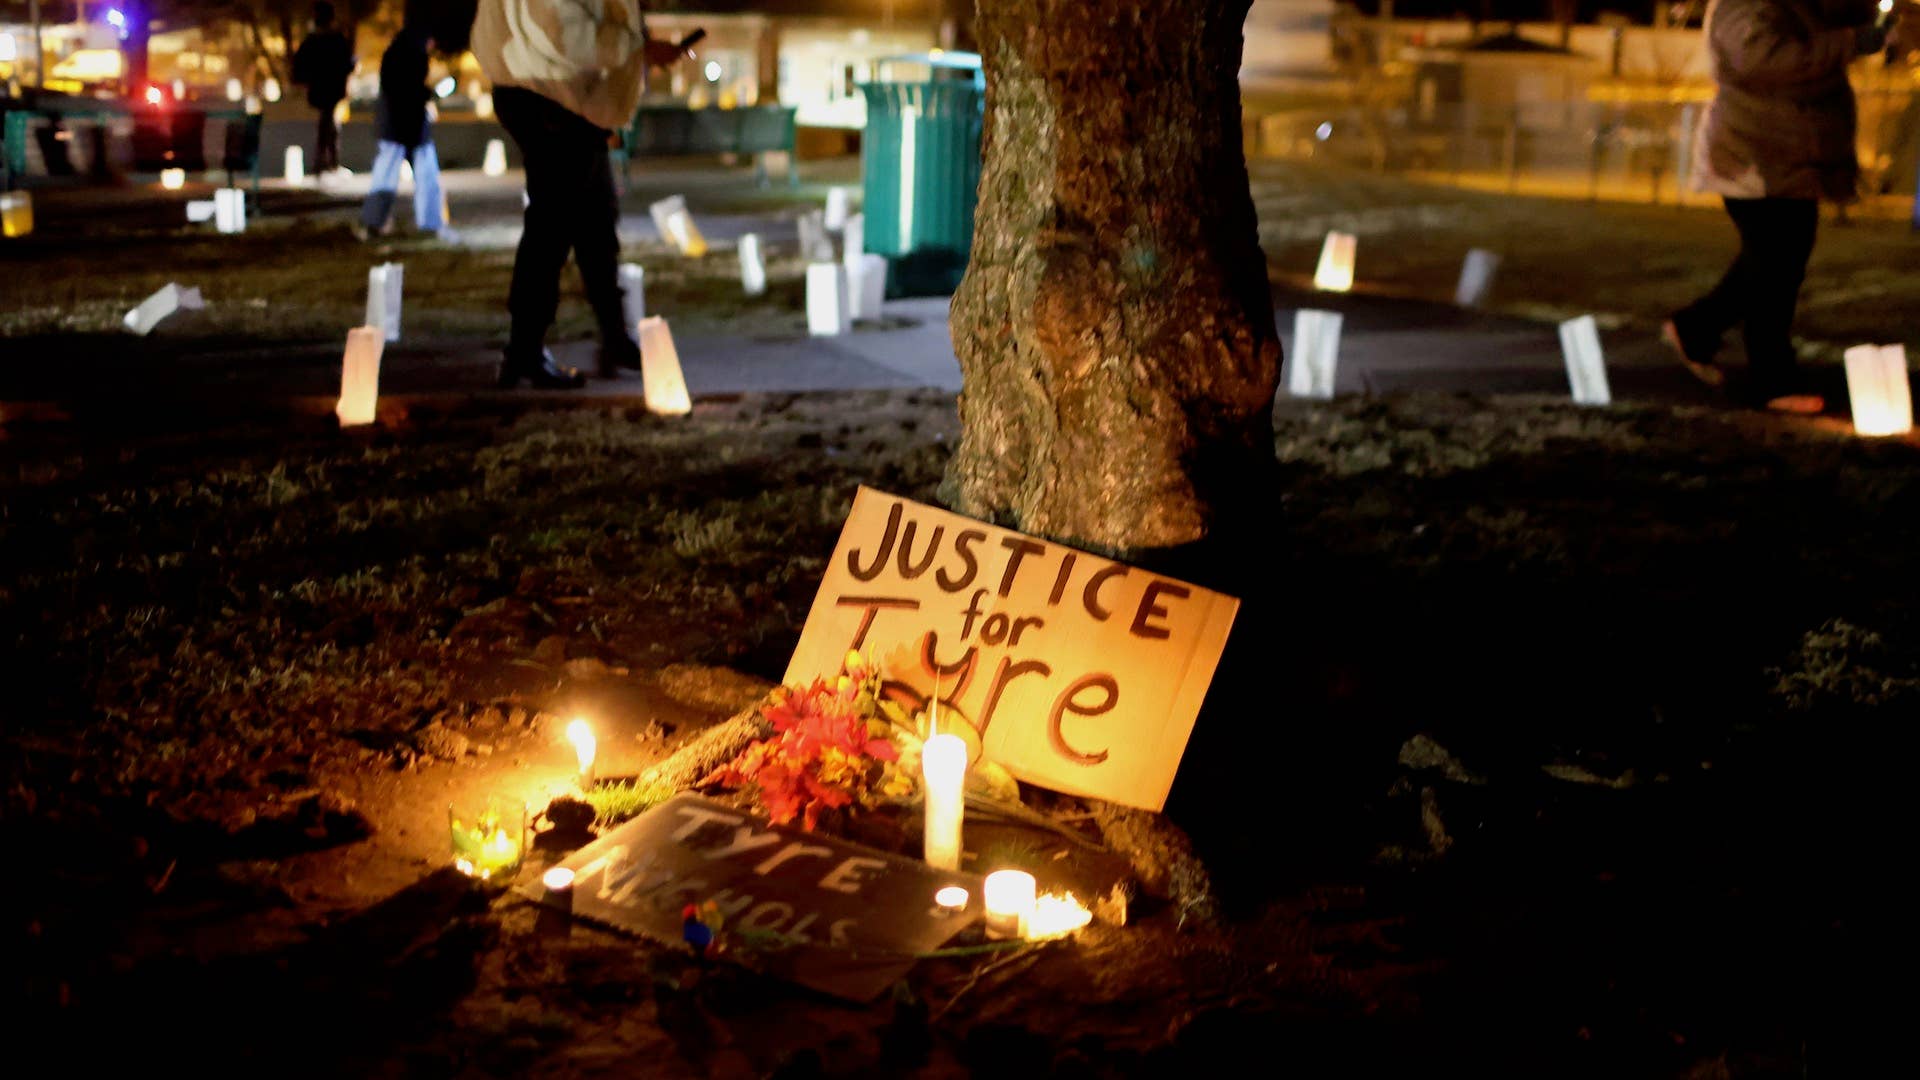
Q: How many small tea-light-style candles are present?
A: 2